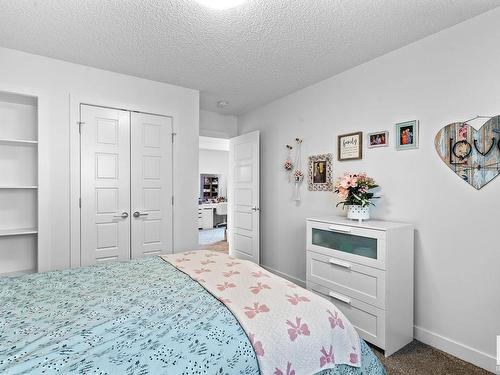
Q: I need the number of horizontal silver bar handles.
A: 3